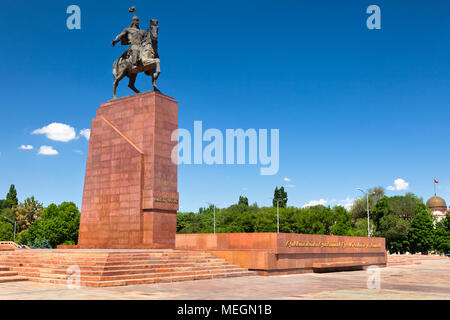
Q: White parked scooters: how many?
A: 0